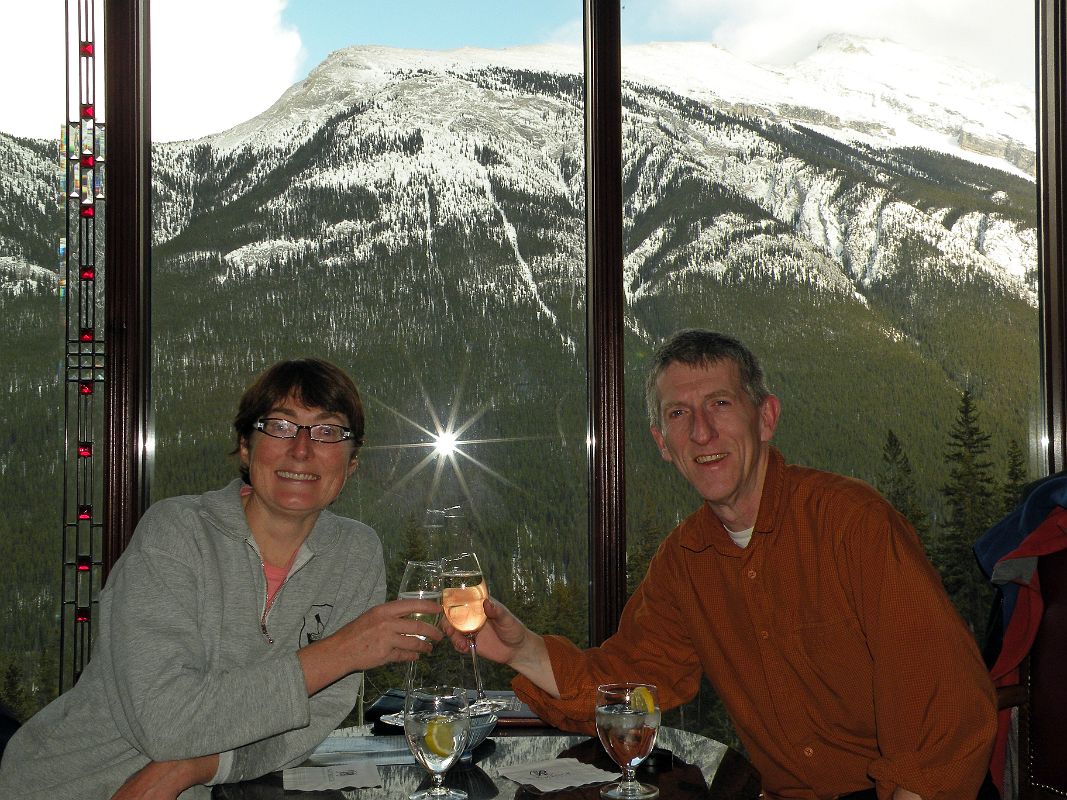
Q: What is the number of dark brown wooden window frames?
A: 3